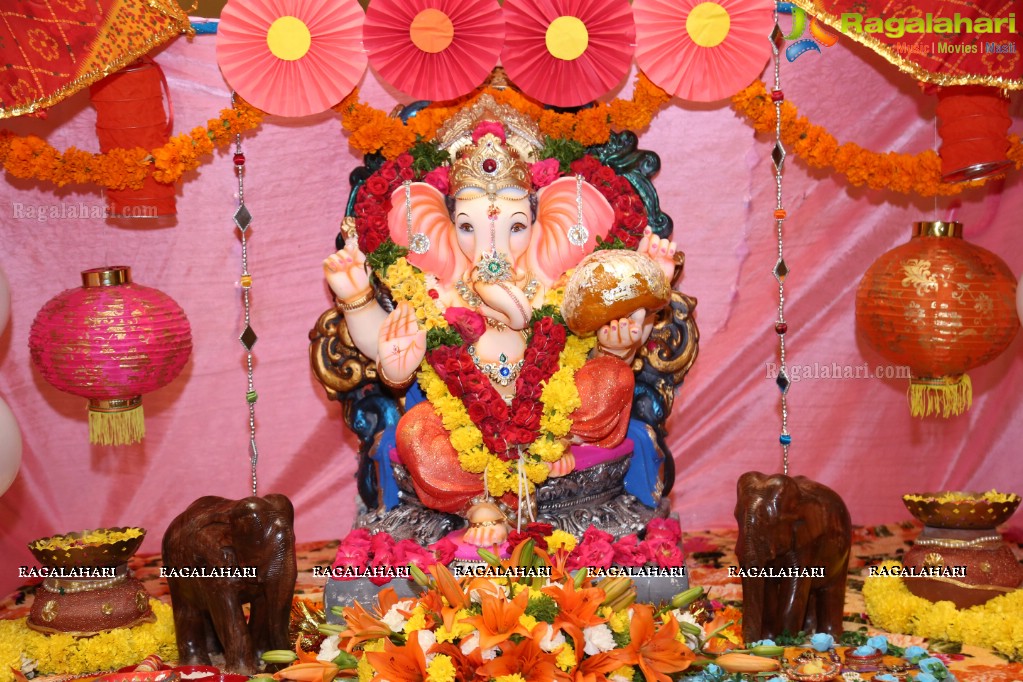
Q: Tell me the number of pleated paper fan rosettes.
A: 4